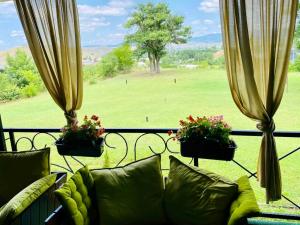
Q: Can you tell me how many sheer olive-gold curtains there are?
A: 2